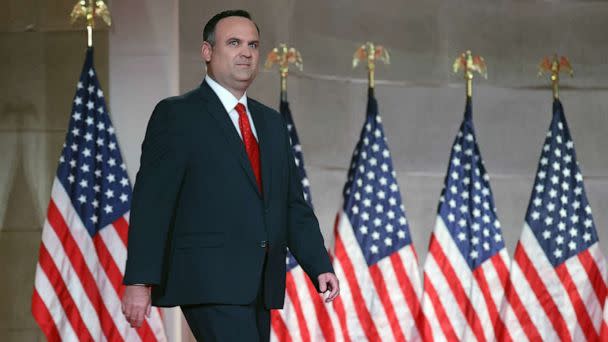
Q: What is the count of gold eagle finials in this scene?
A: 5